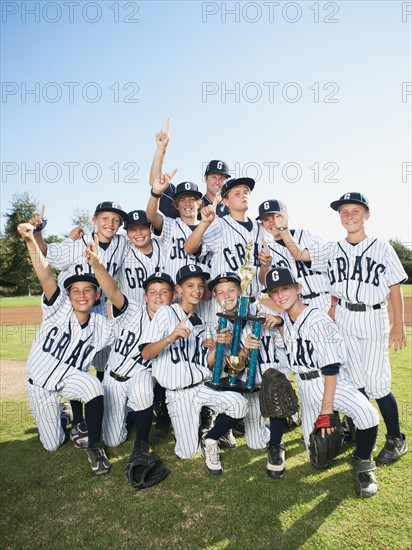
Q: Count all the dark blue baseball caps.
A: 12